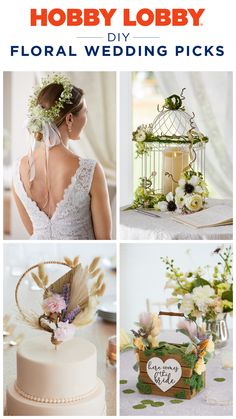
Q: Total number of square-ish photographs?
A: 4